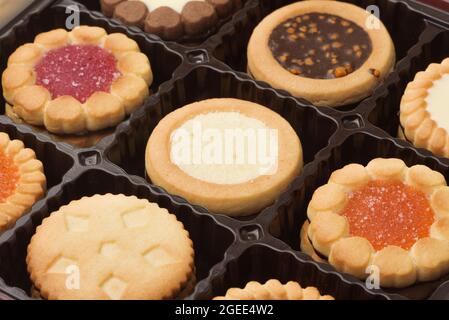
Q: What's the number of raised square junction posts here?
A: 4